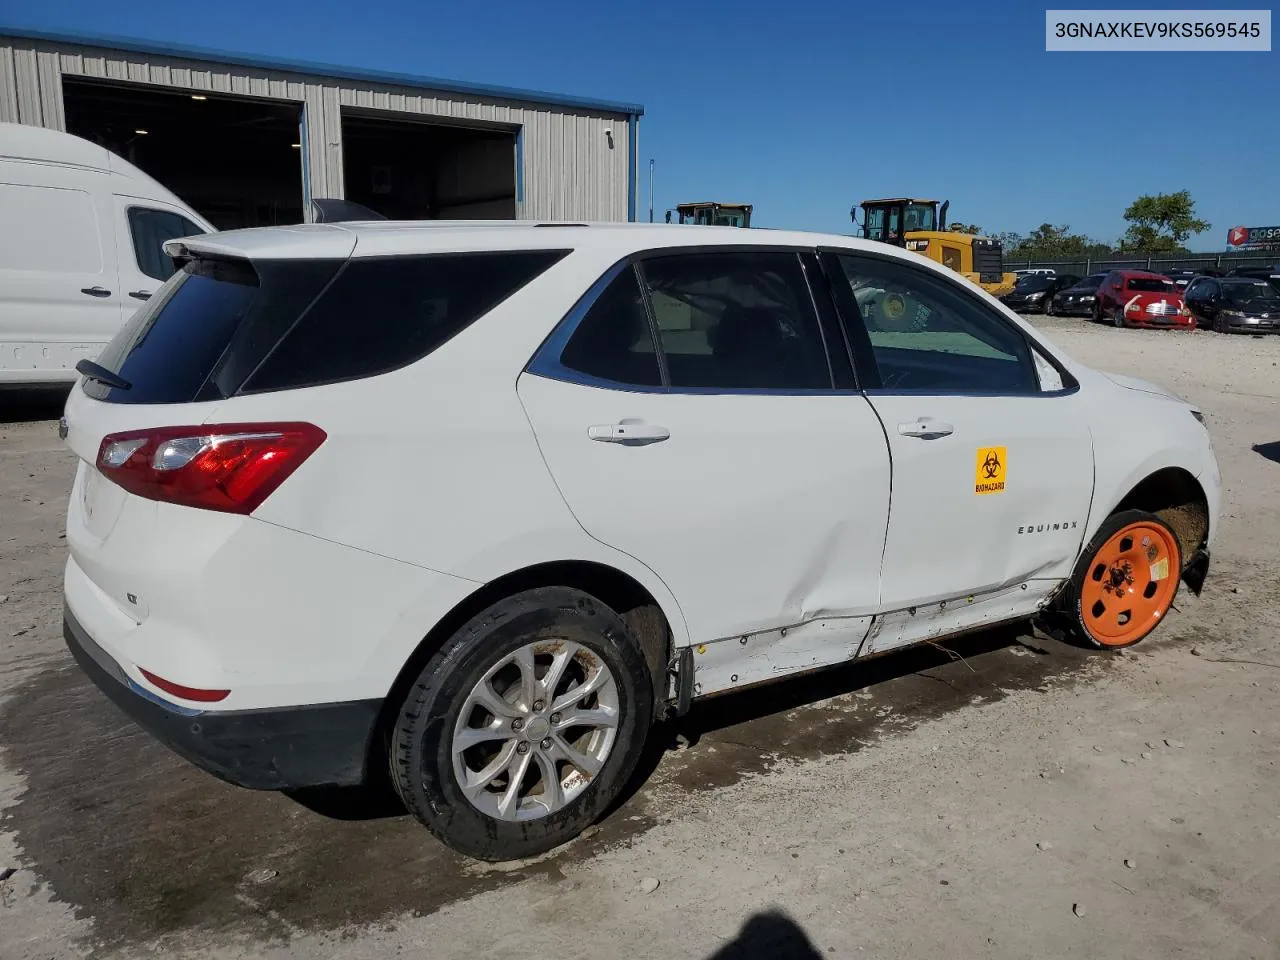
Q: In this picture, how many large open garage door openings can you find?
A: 2